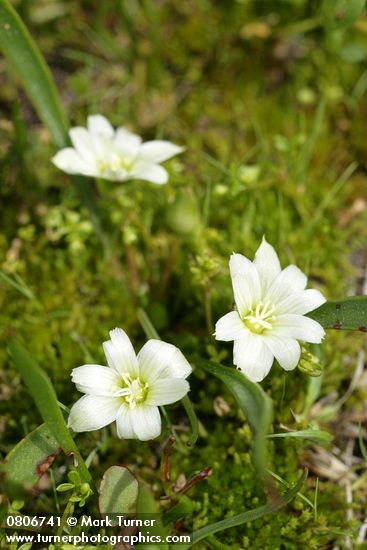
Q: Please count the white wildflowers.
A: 3